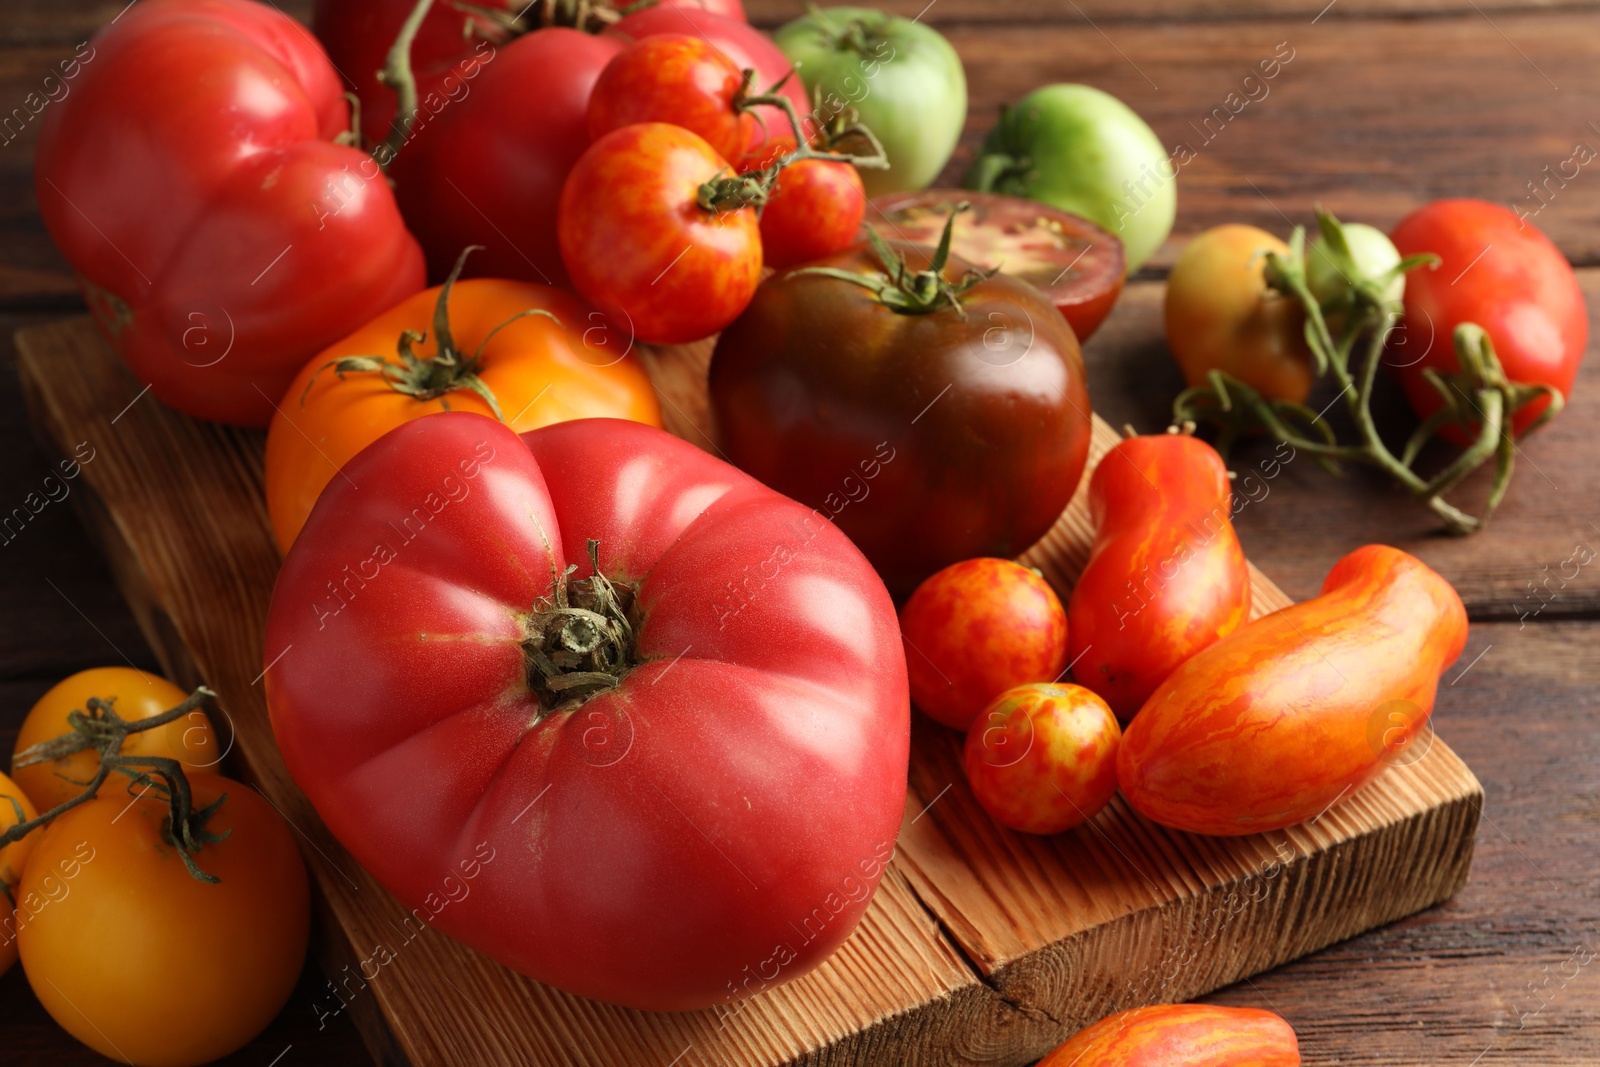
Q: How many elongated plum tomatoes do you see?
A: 3